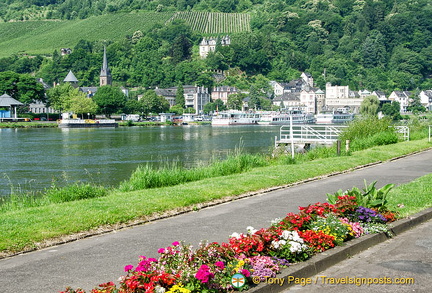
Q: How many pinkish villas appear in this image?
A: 1